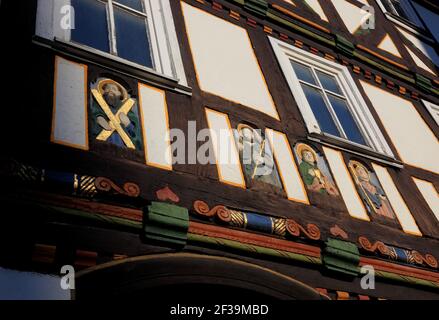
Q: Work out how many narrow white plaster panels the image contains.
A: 7